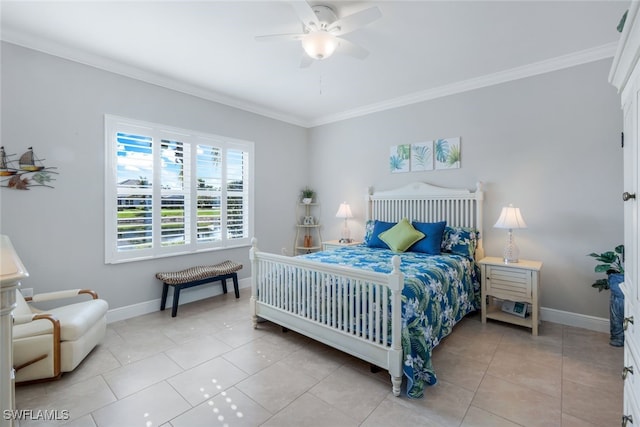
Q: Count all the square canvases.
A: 3